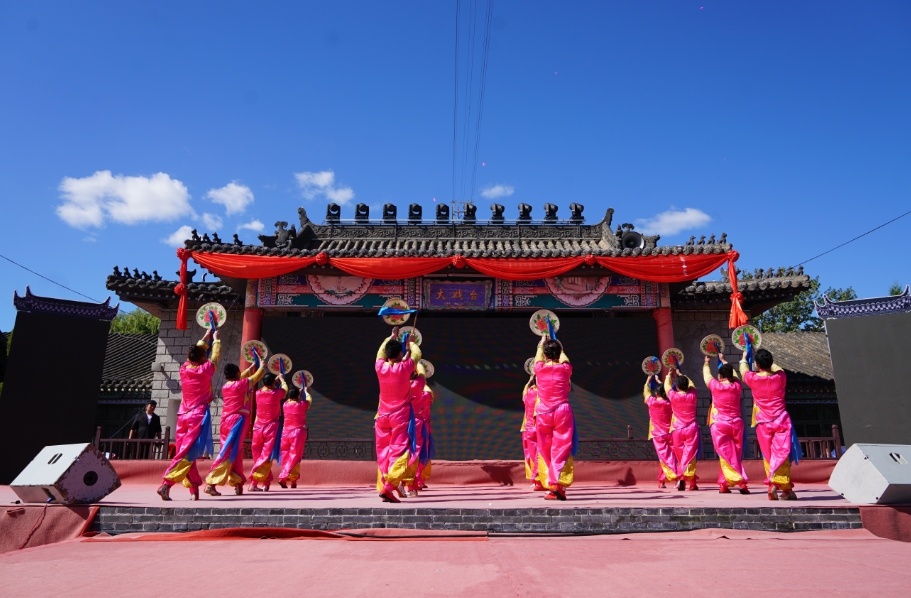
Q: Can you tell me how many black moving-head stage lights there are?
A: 10